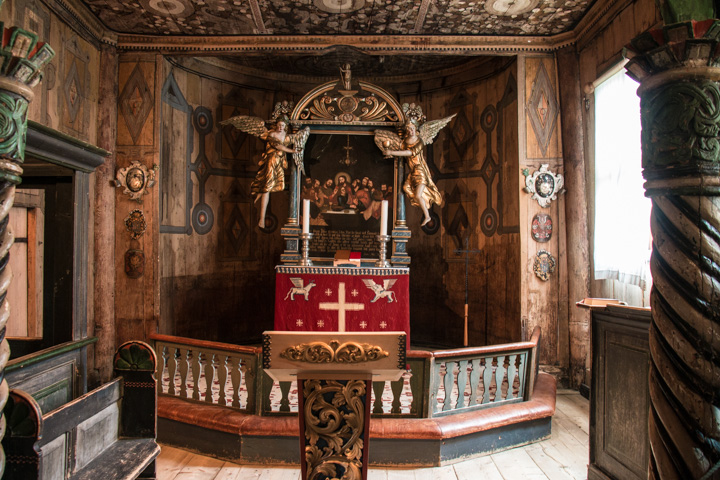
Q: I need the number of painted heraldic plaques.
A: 6